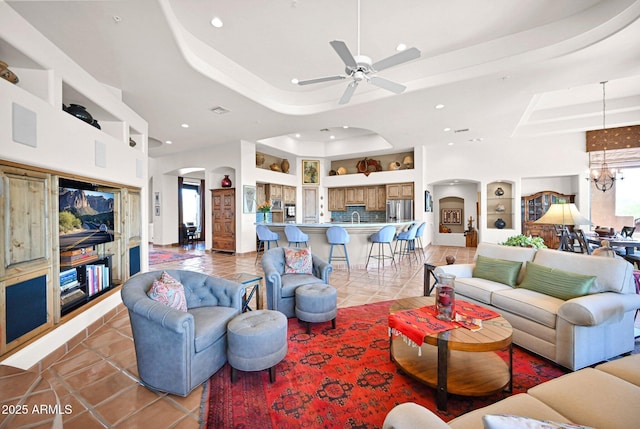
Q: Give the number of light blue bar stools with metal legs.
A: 6